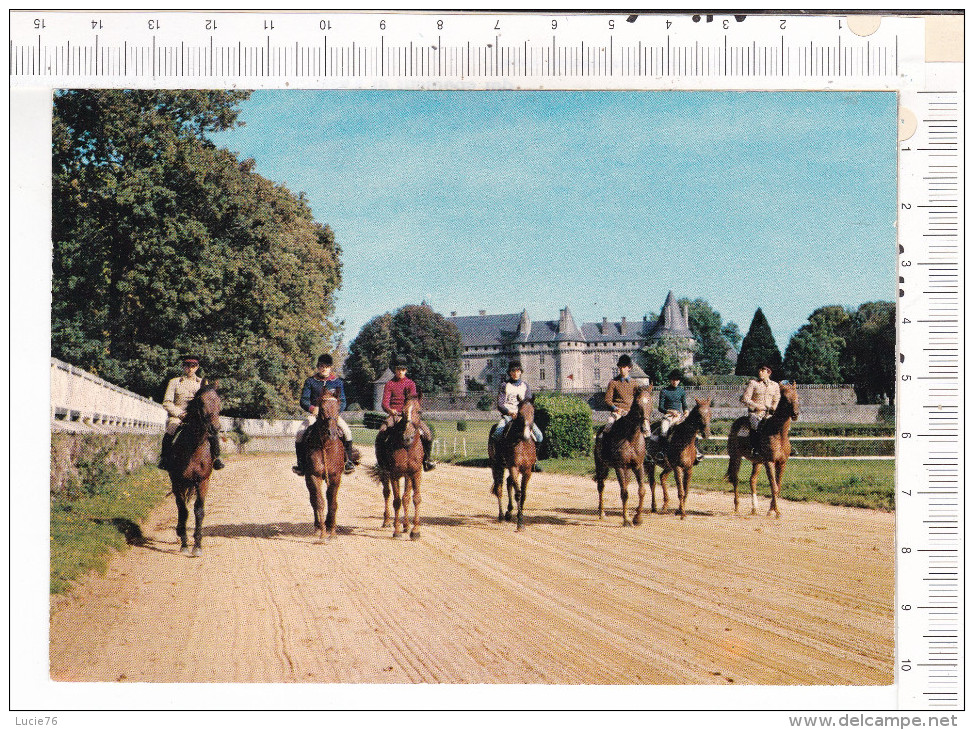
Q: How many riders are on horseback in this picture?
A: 7